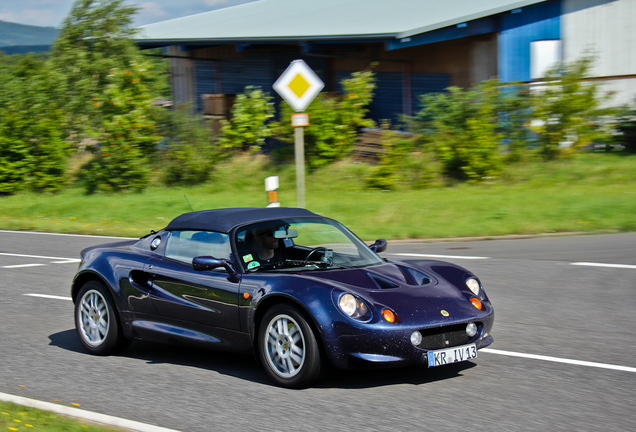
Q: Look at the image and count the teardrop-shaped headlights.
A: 2